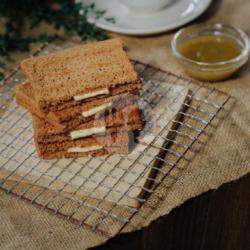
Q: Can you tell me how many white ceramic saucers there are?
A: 1